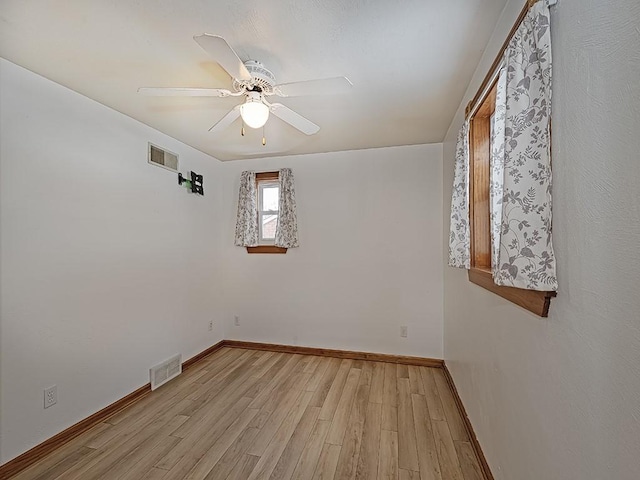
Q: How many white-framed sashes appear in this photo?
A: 2